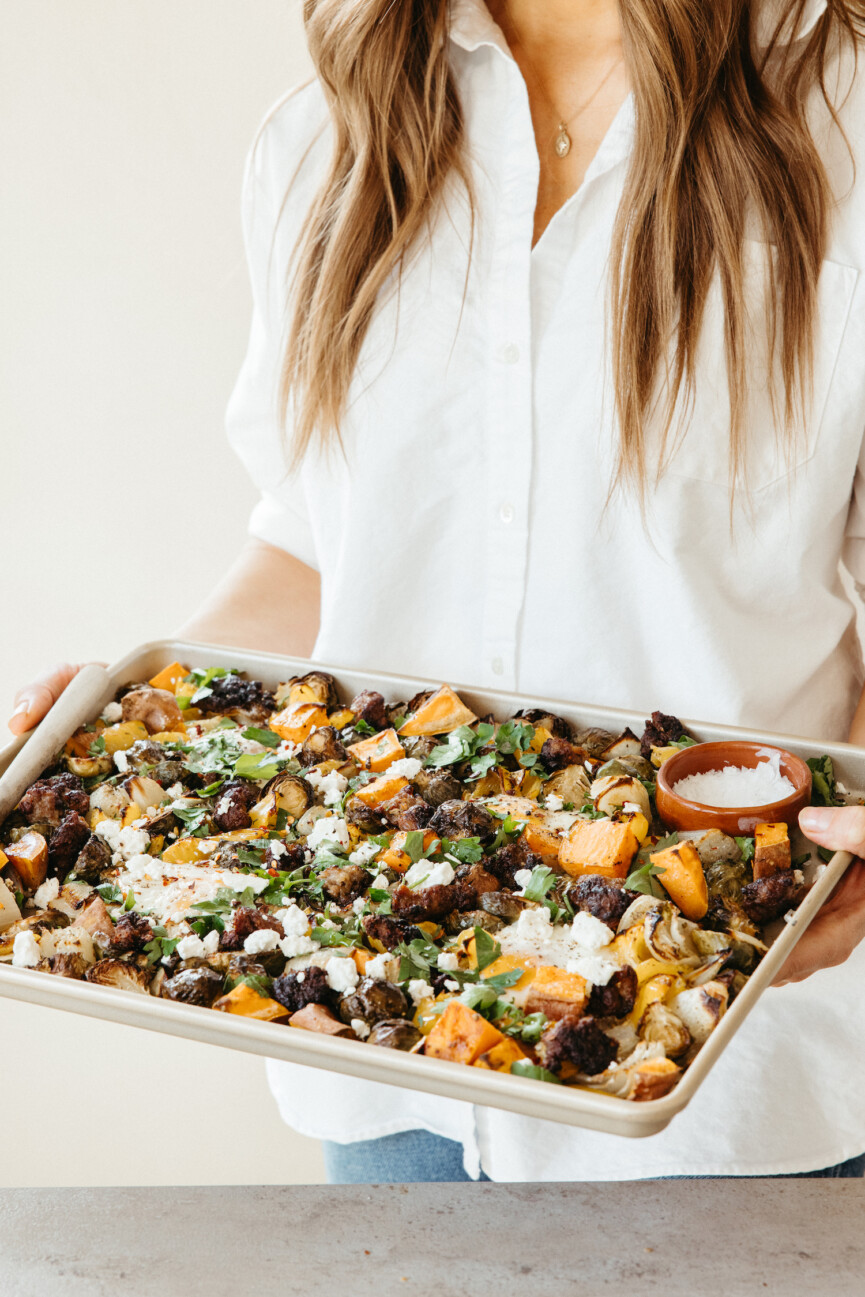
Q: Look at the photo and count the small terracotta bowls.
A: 1